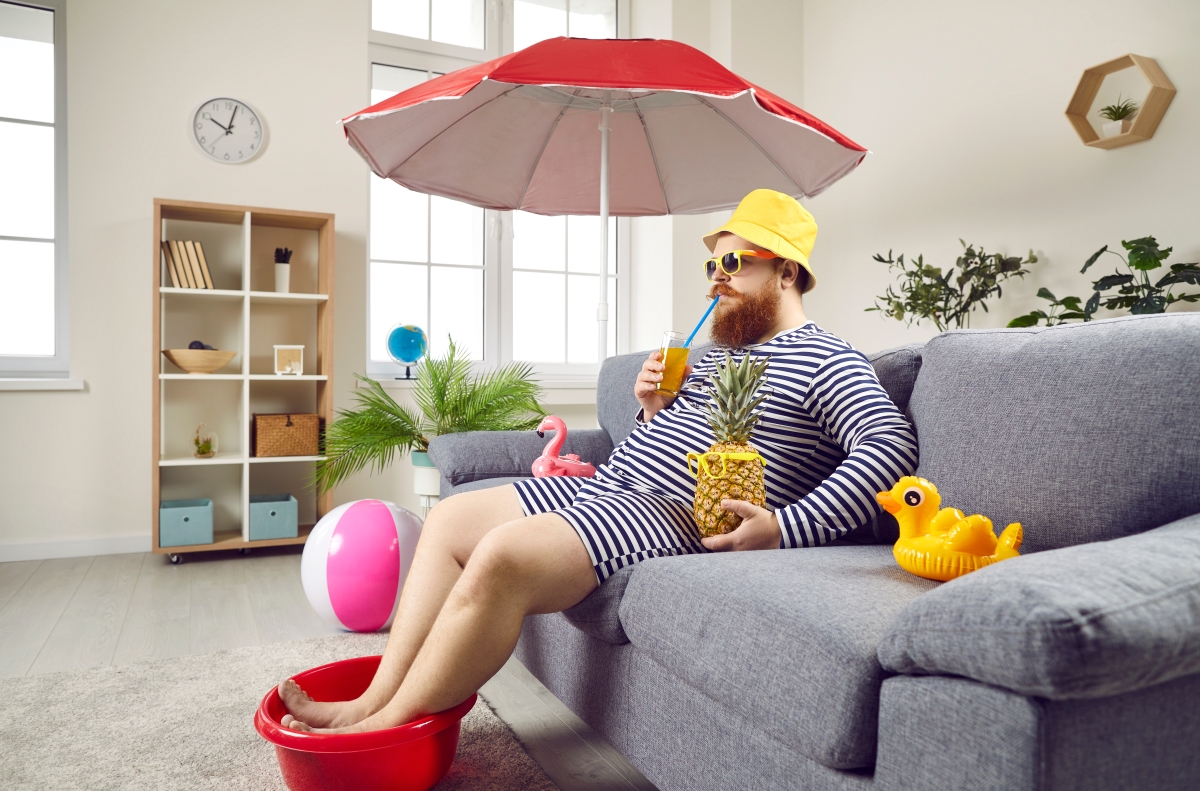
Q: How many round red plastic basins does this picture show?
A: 1